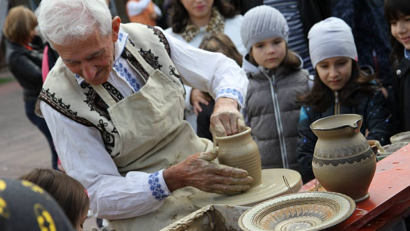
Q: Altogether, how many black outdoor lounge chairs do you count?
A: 0